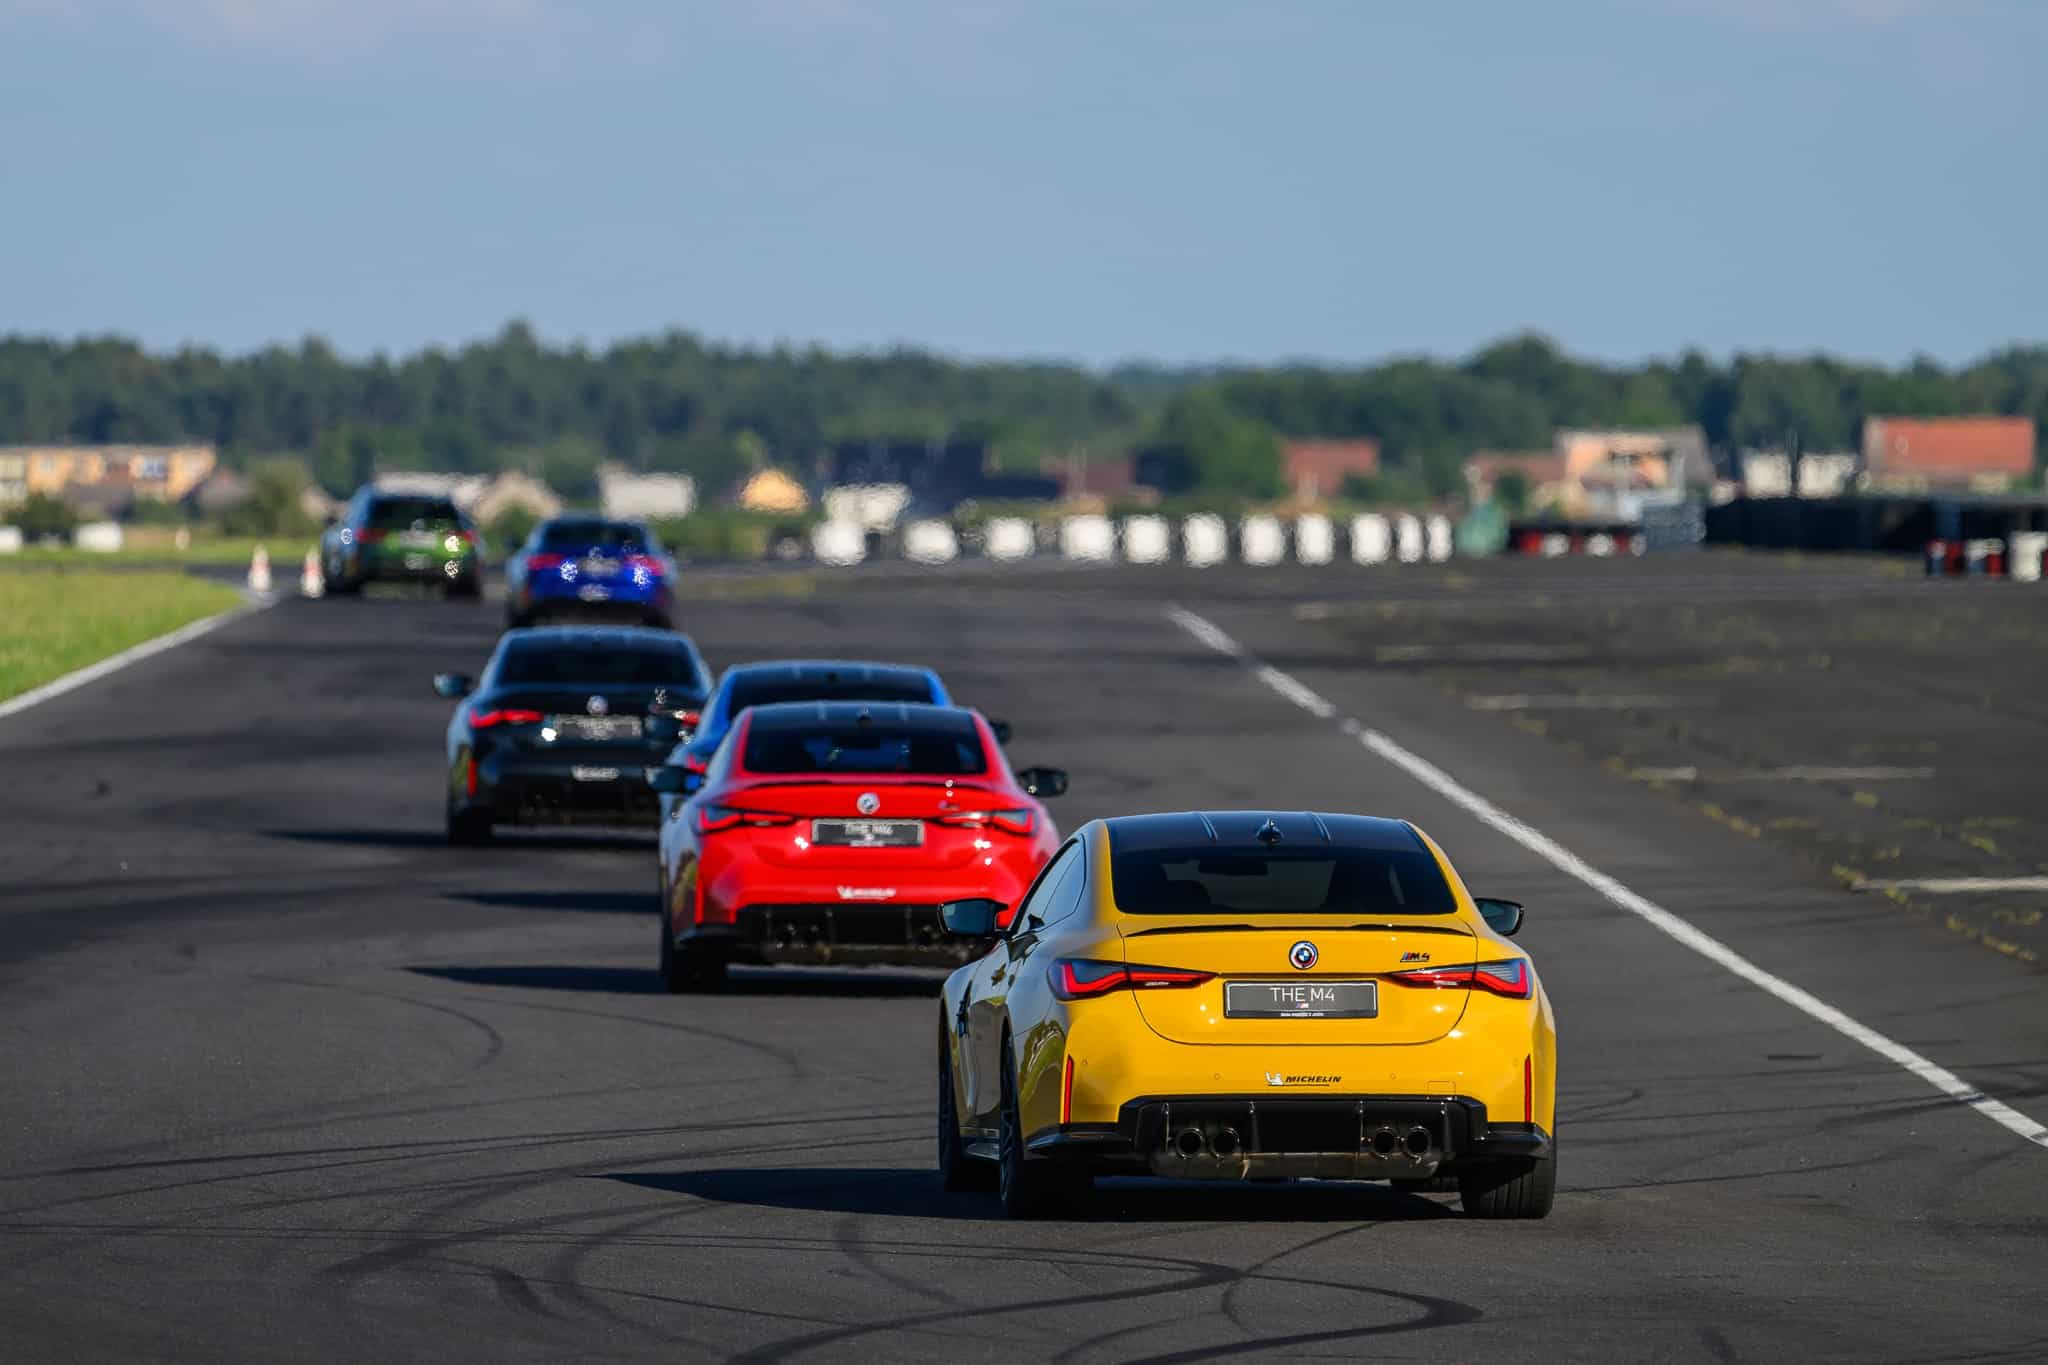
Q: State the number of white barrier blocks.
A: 11